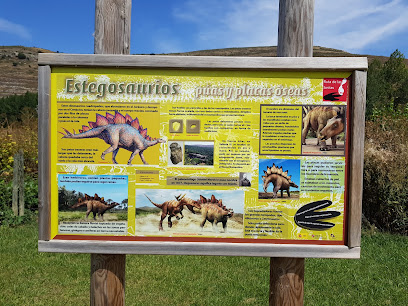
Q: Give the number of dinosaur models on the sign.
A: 6